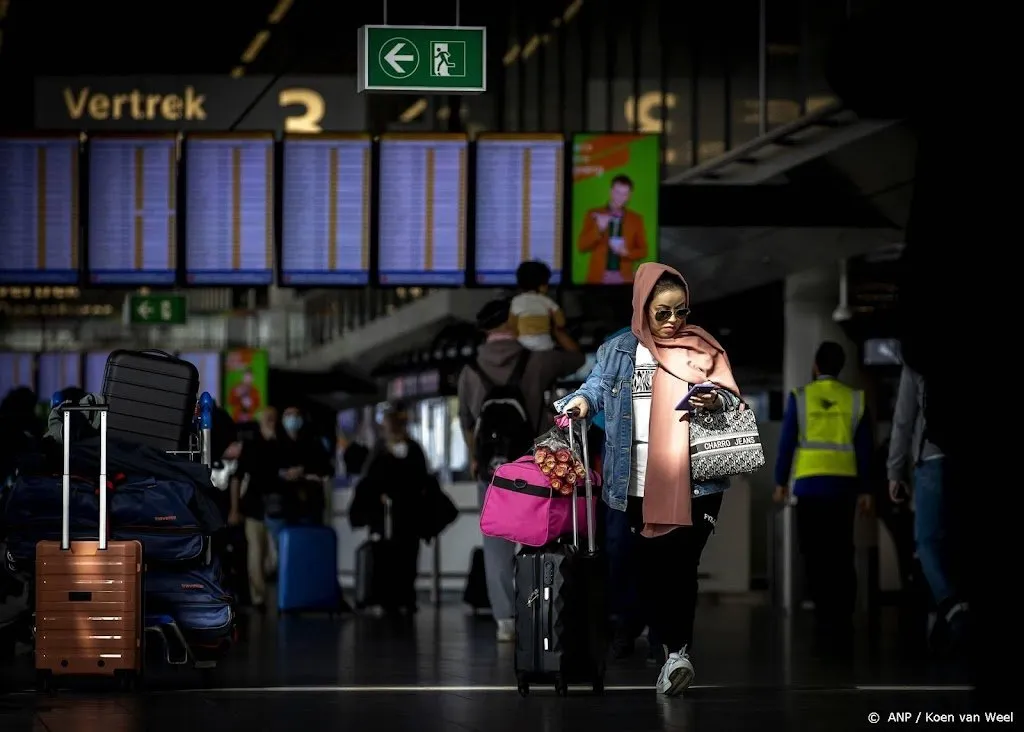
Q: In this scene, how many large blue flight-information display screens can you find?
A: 6